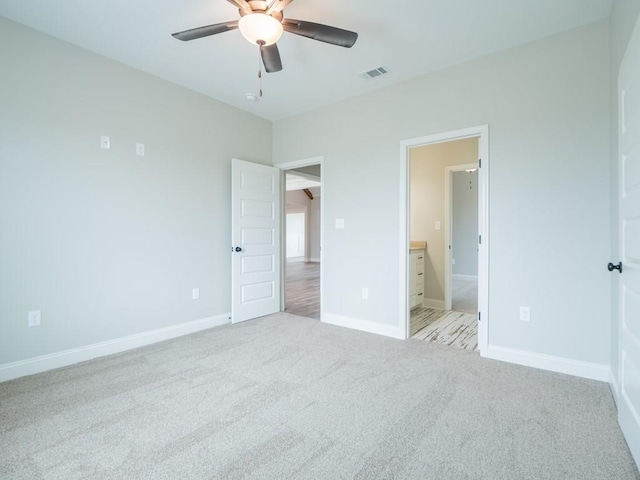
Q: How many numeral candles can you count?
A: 0